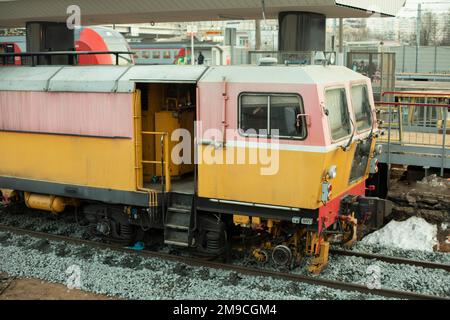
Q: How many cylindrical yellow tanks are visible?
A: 1